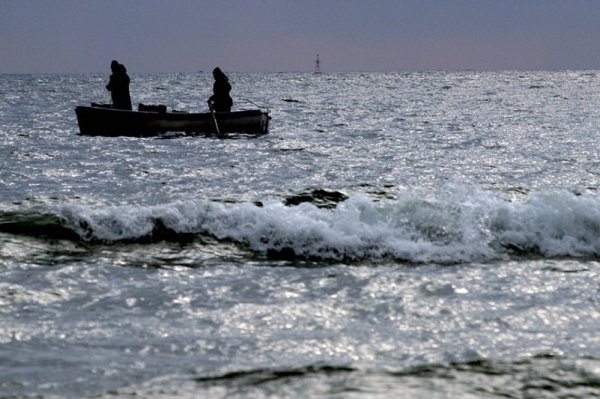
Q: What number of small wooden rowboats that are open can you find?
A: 1